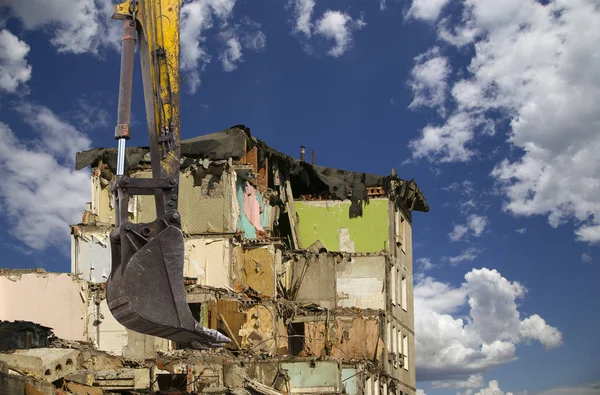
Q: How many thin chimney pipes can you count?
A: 2